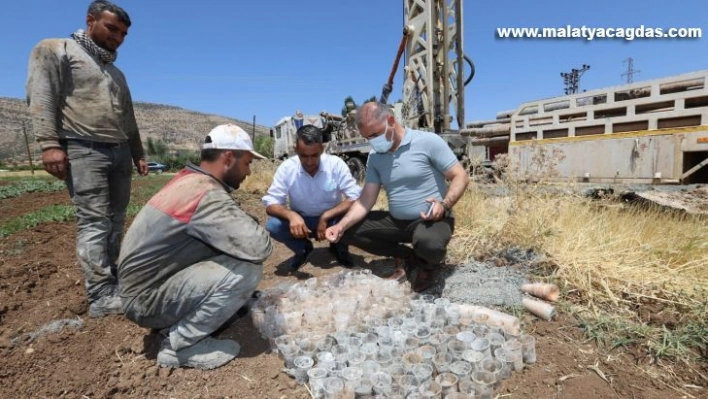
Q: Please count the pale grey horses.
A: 0